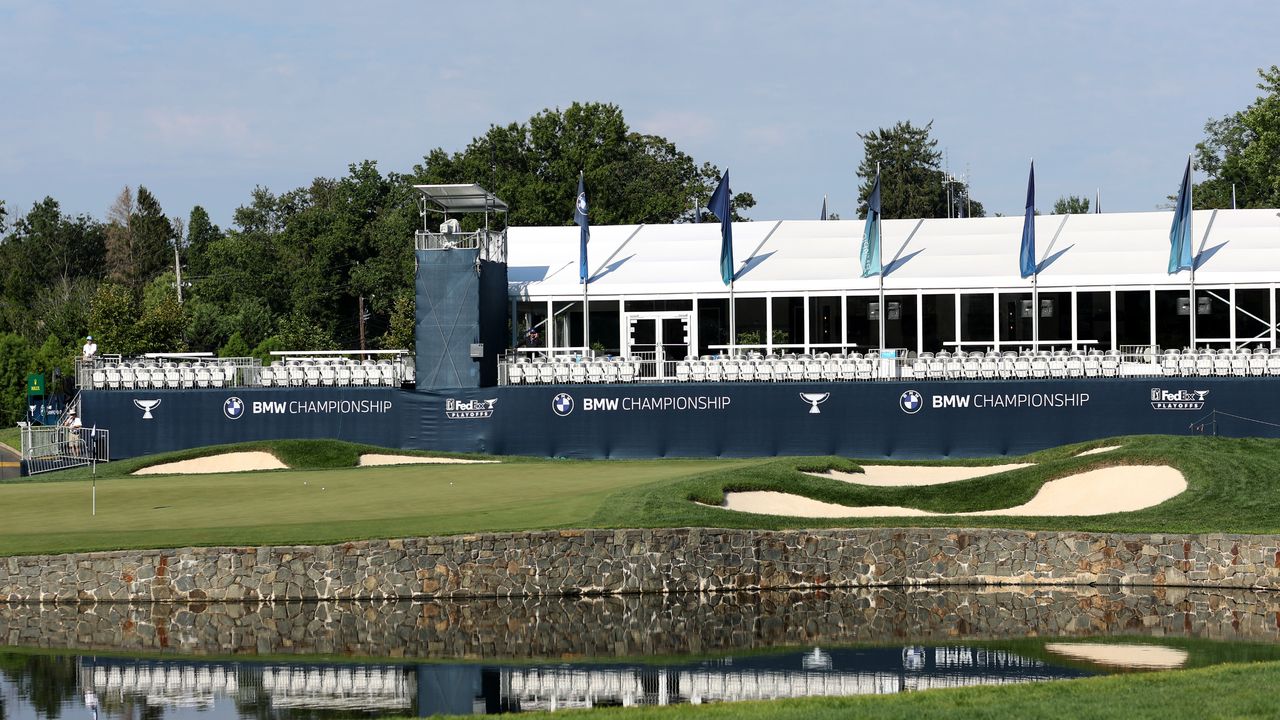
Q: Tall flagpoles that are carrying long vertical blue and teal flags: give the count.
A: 5